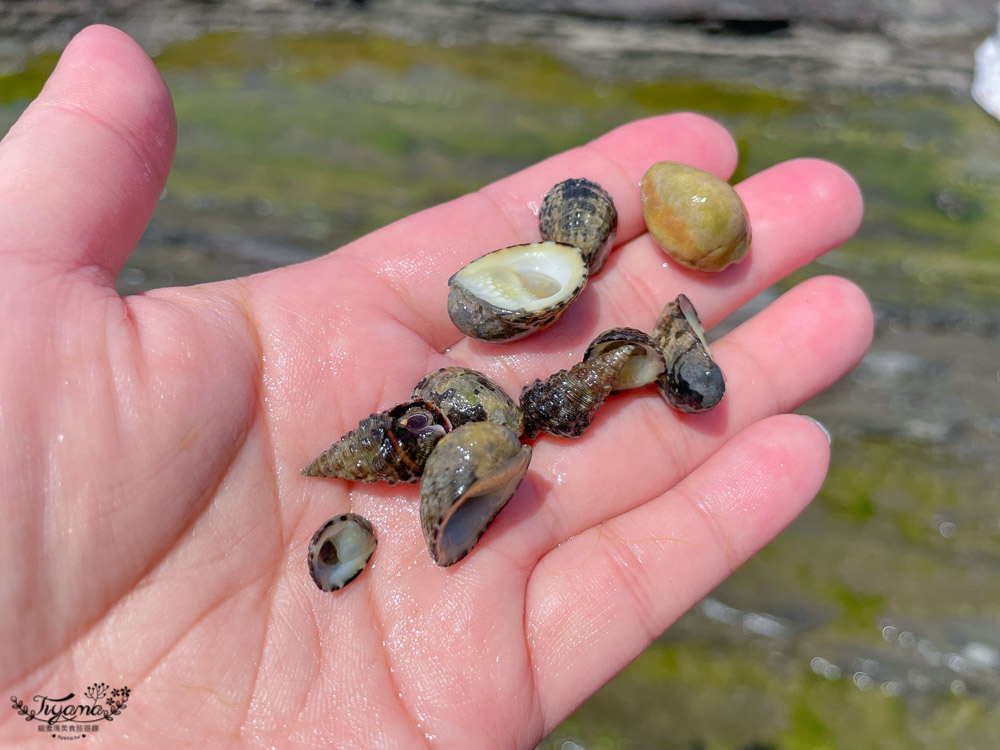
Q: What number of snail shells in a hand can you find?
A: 10